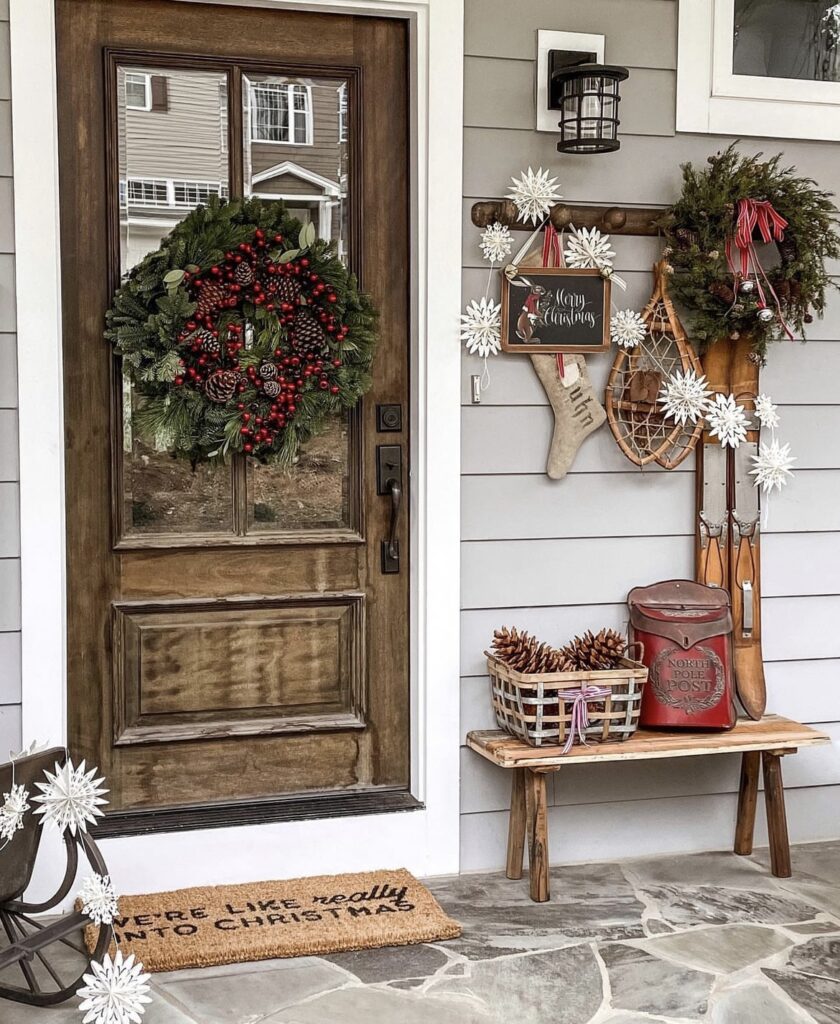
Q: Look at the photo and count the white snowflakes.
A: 13